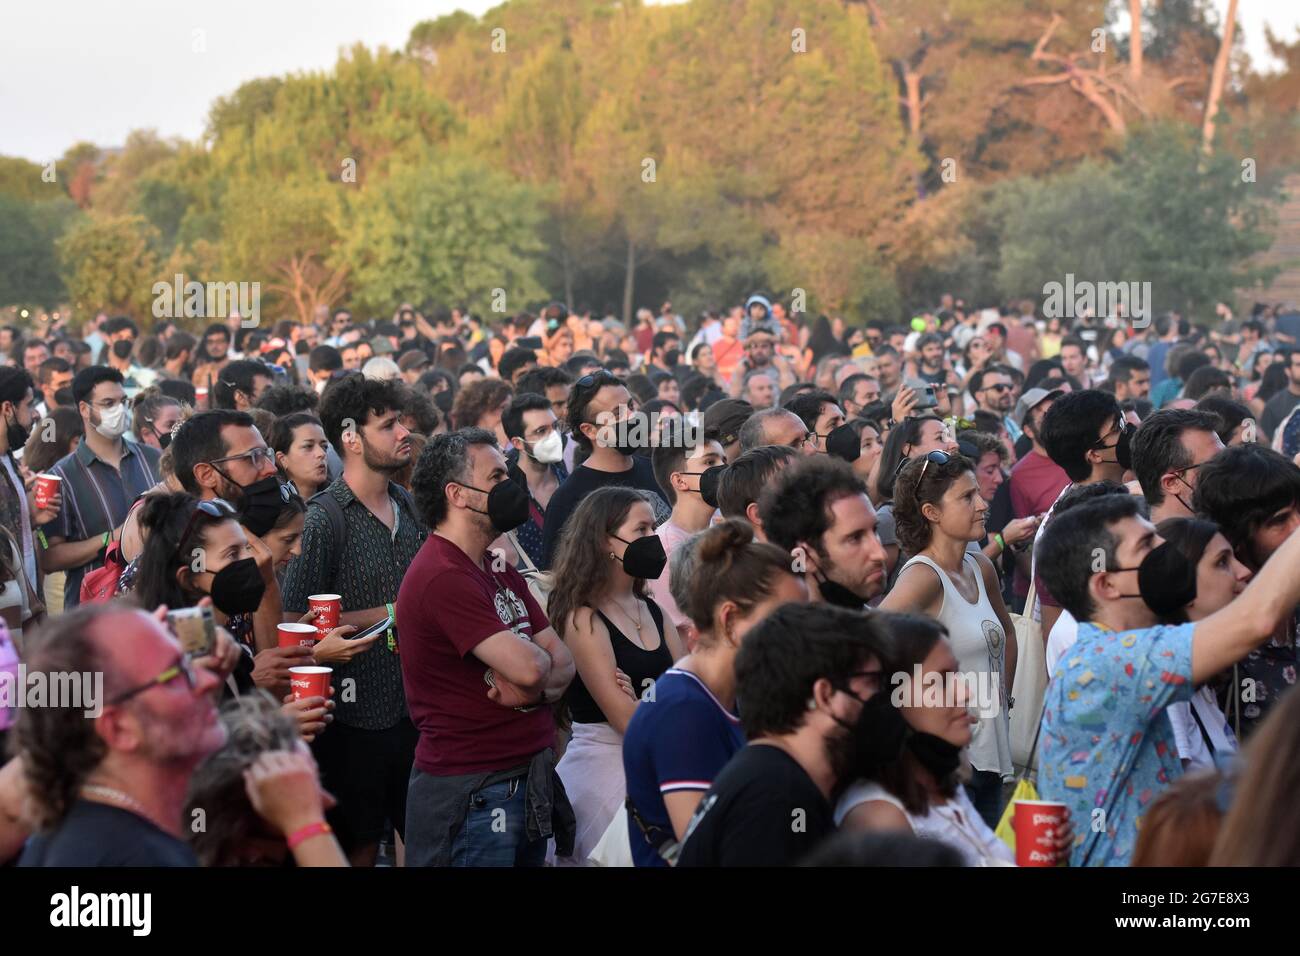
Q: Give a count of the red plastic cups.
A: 5